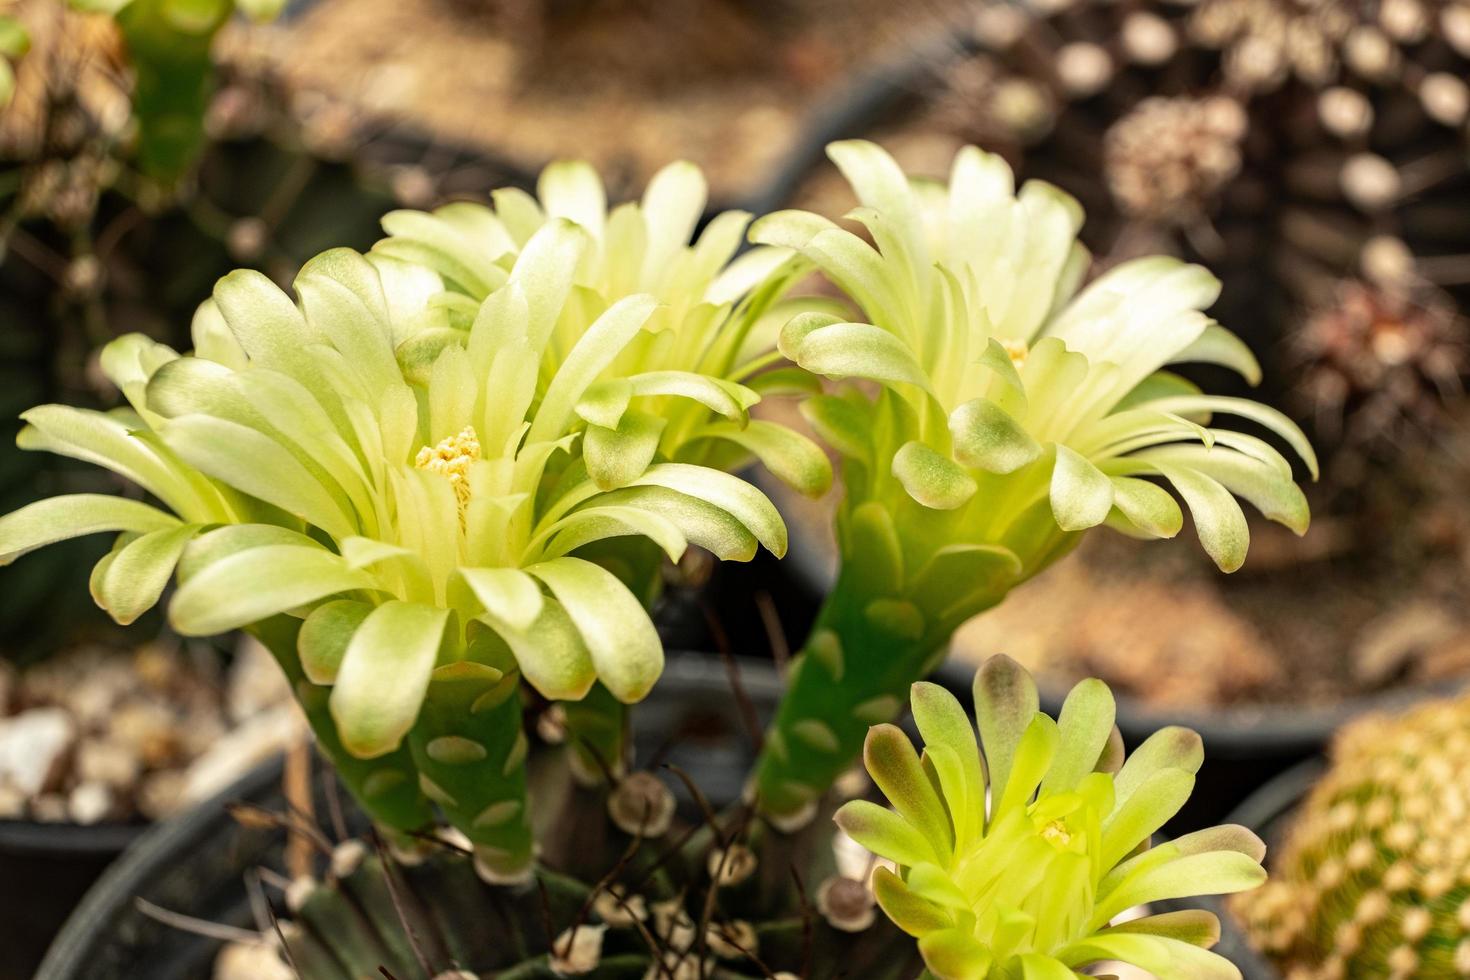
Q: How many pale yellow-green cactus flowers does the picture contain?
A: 4